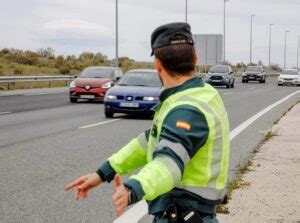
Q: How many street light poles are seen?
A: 7